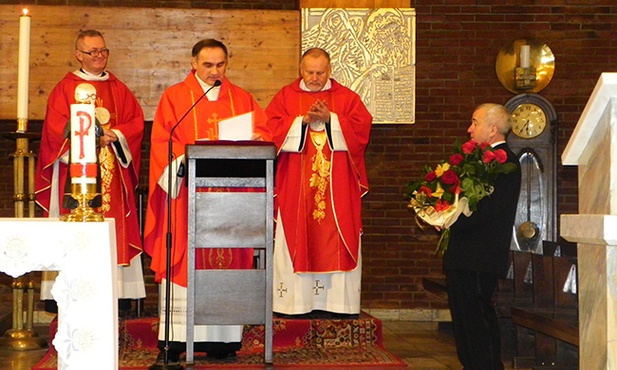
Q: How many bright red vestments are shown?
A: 3